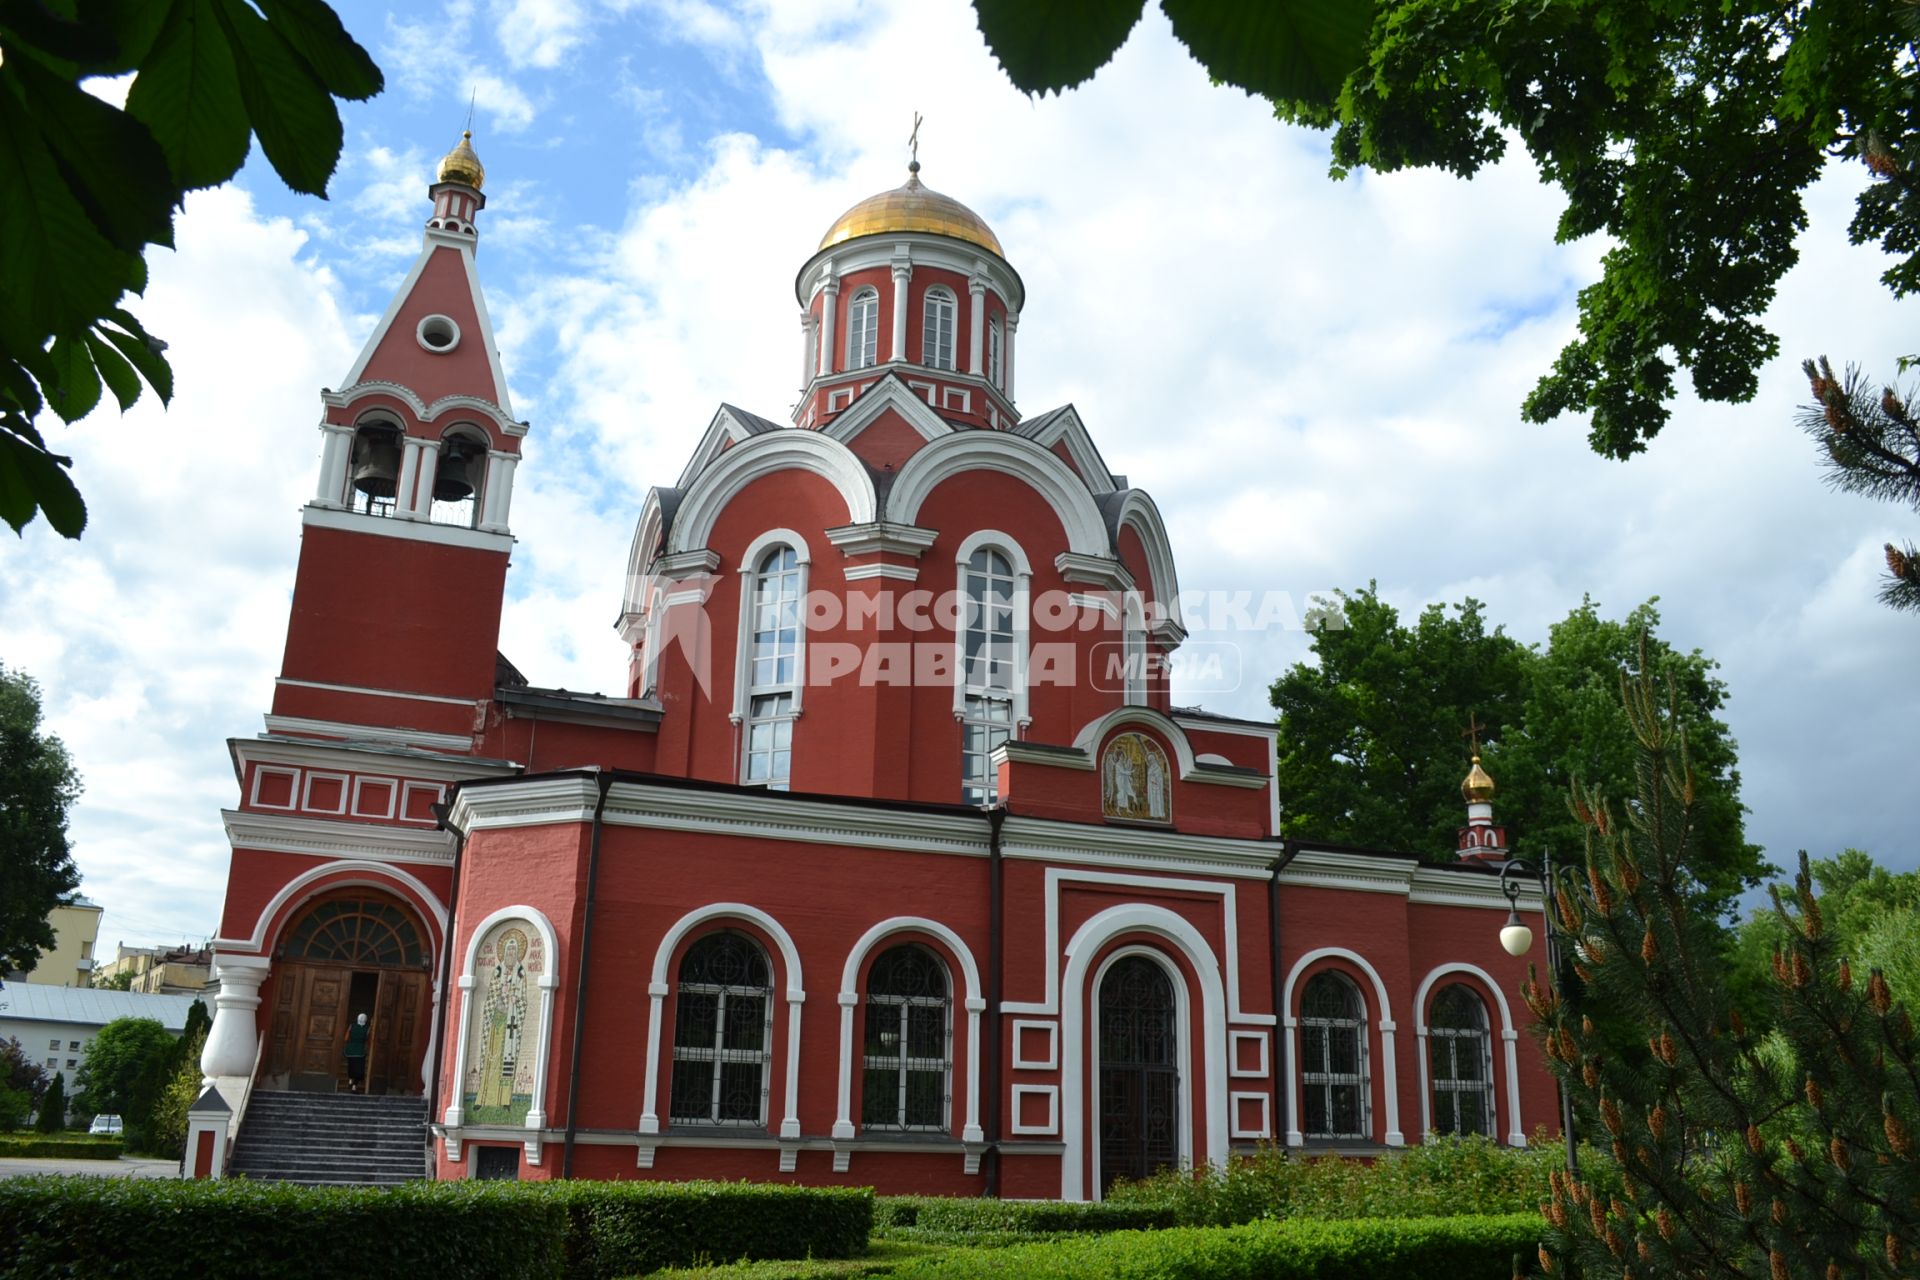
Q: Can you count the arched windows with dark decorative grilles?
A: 4